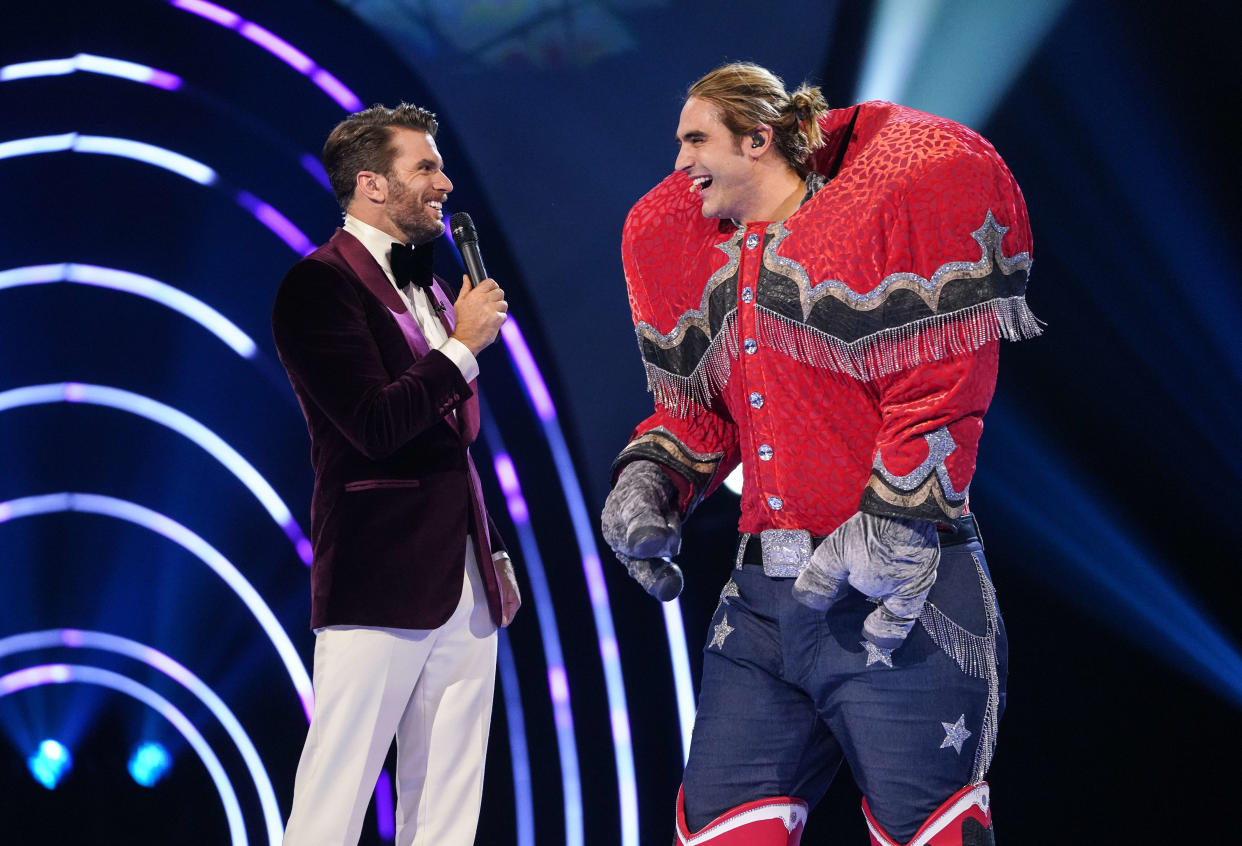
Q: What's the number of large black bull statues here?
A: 0